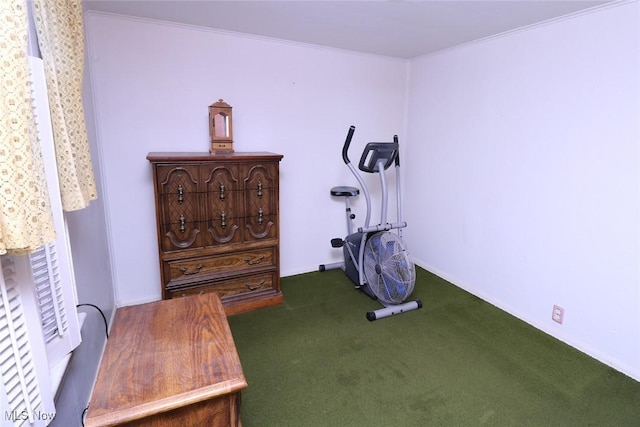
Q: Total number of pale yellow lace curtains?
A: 2